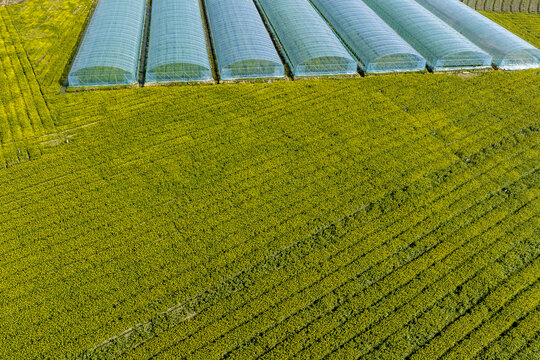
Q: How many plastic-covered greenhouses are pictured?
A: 7